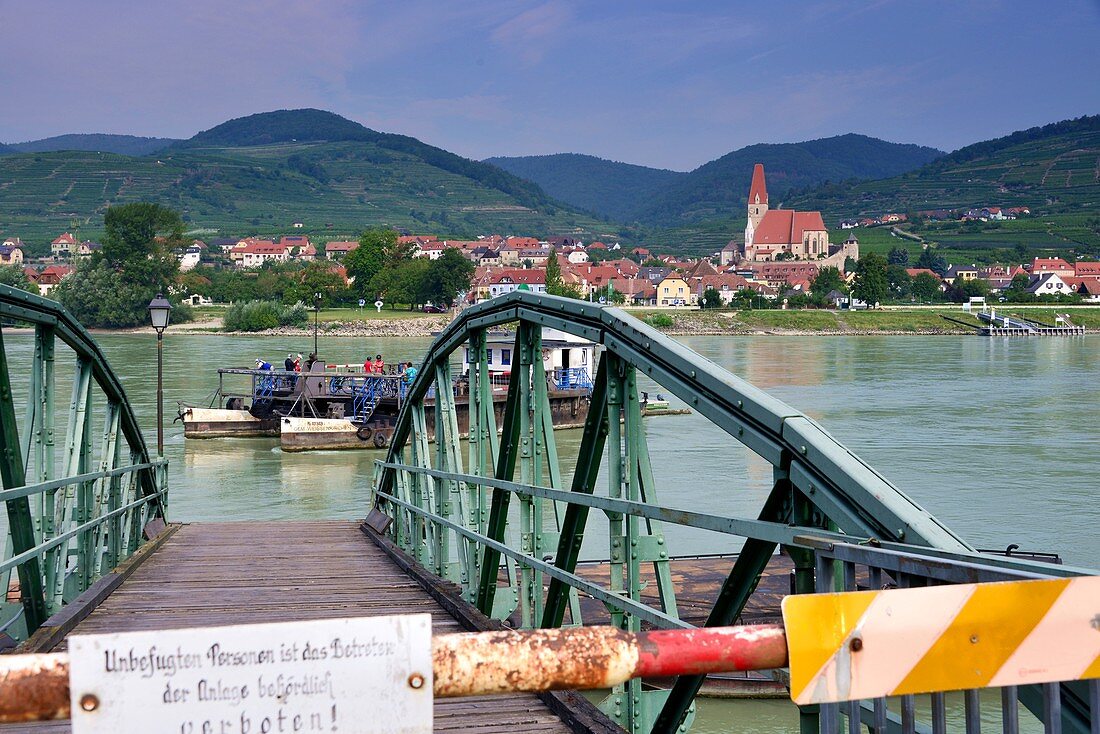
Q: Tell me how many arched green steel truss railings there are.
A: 2